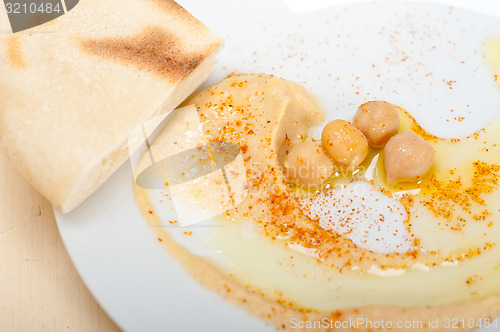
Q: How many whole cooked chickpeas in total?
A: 4